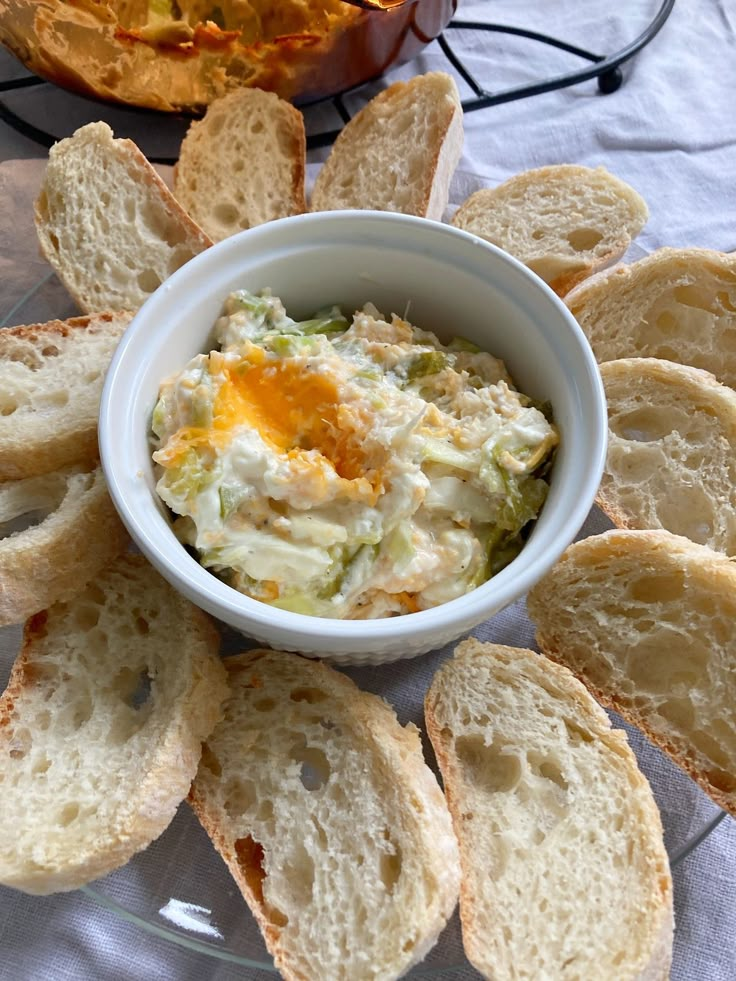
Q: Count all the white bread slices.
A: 12